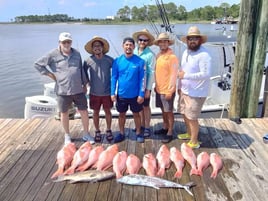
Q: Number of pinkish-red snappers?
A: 12